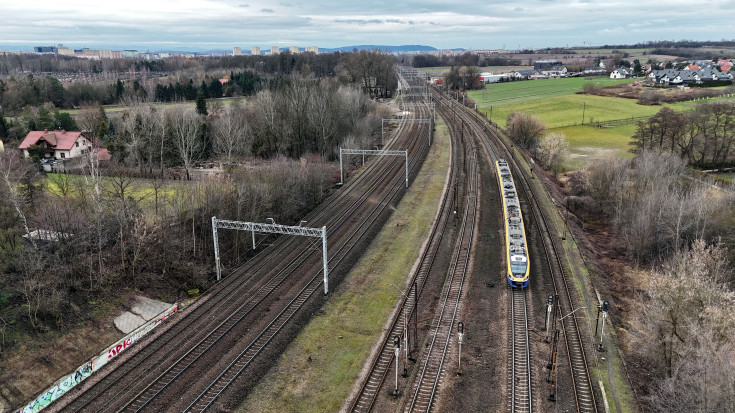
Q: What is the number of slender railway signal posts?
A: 4